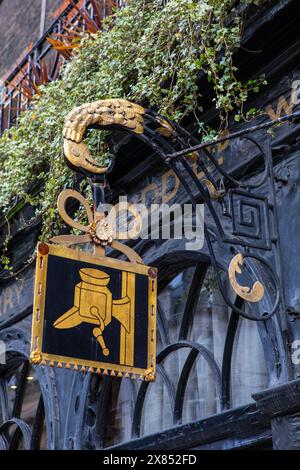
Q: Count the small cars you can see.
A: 0